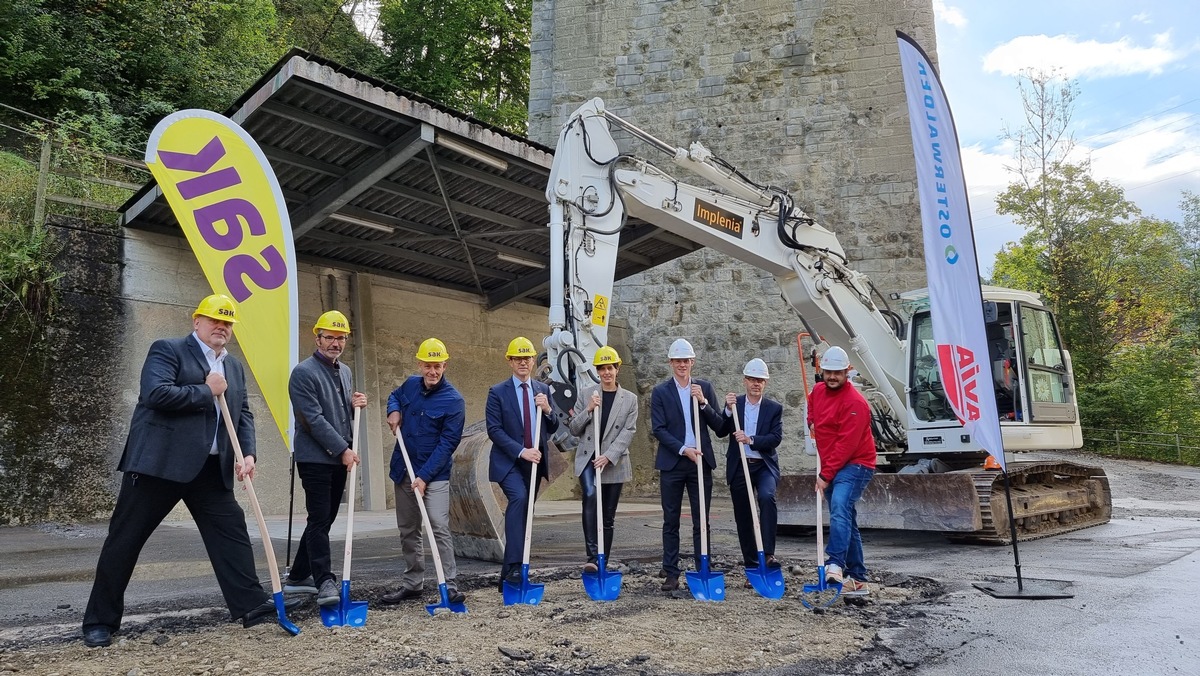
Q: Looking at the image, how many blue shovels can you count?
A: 8